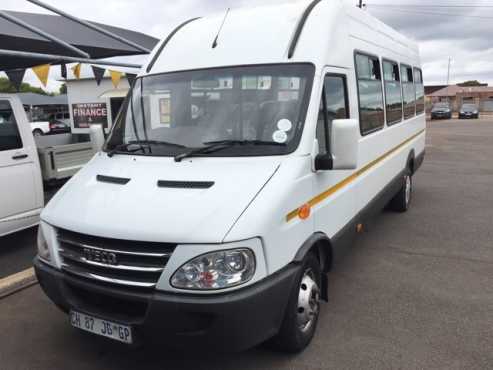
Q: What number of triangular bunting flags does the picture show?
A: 7